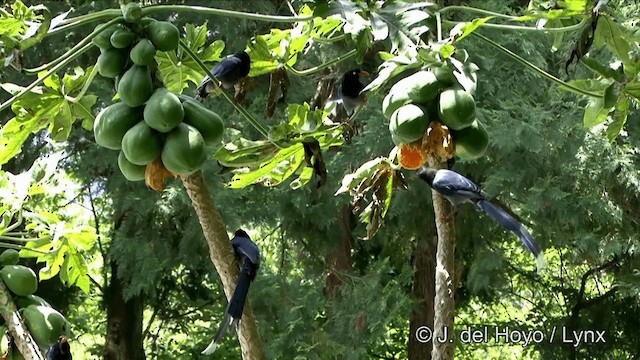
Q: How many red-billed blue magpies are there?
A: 5